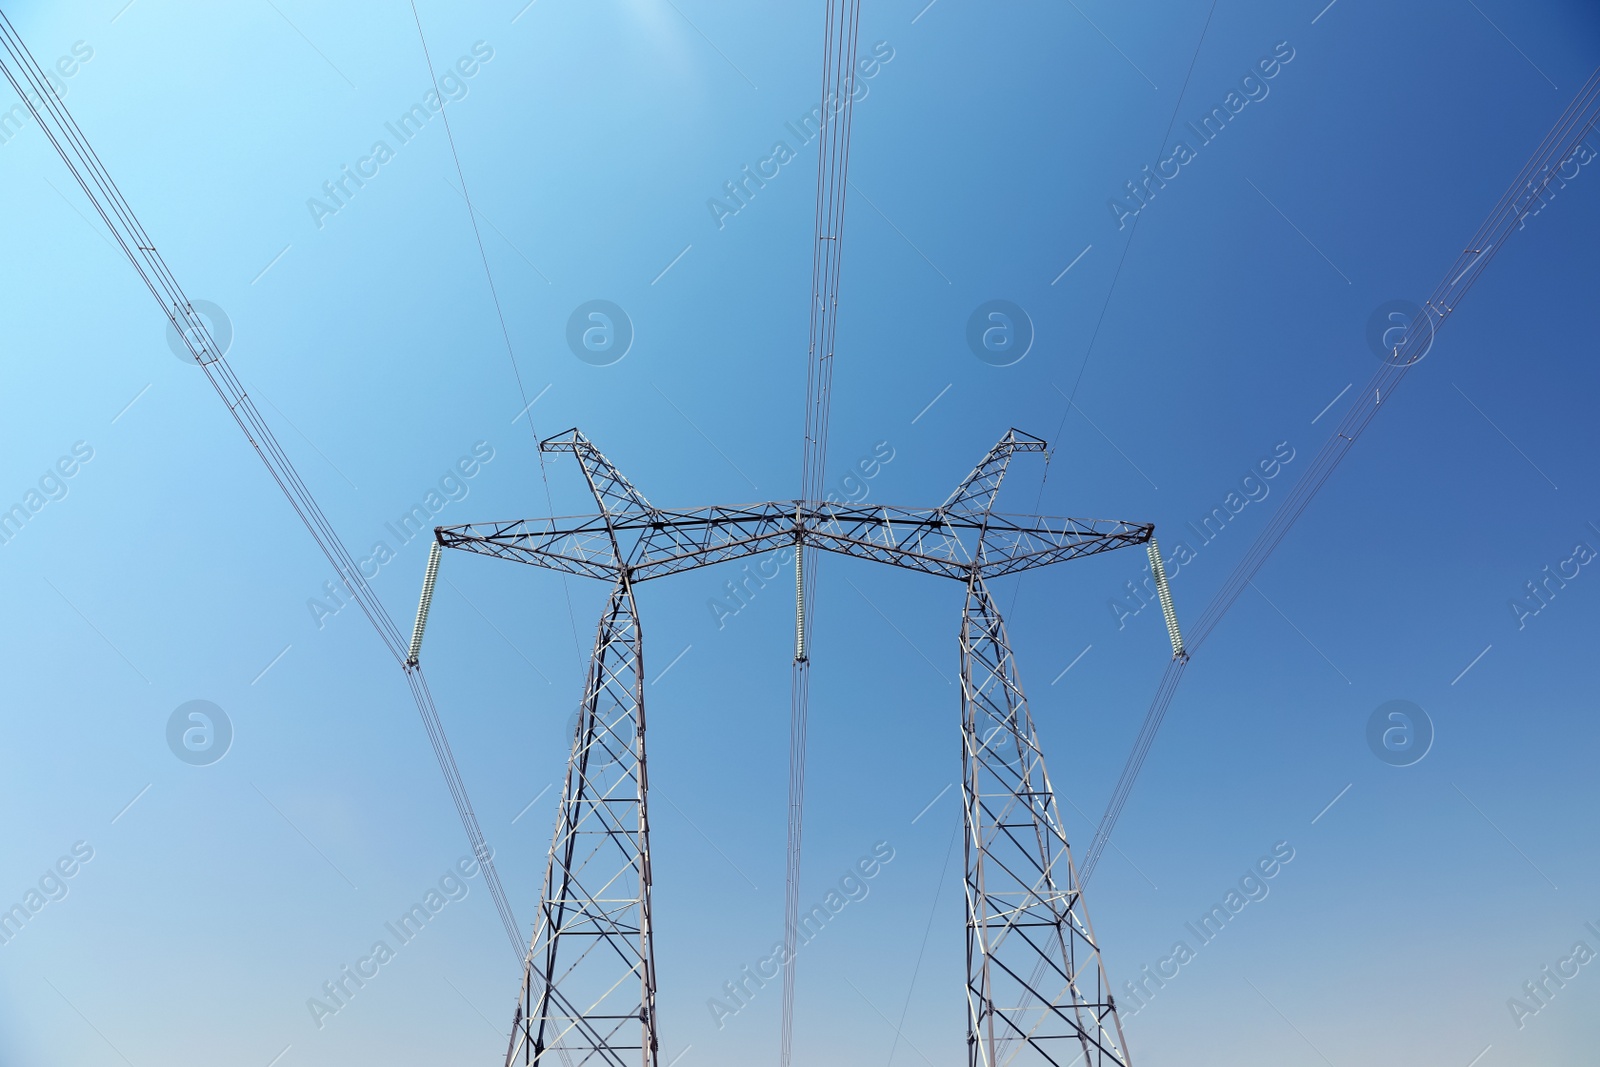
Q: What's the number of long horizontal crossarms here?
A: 1